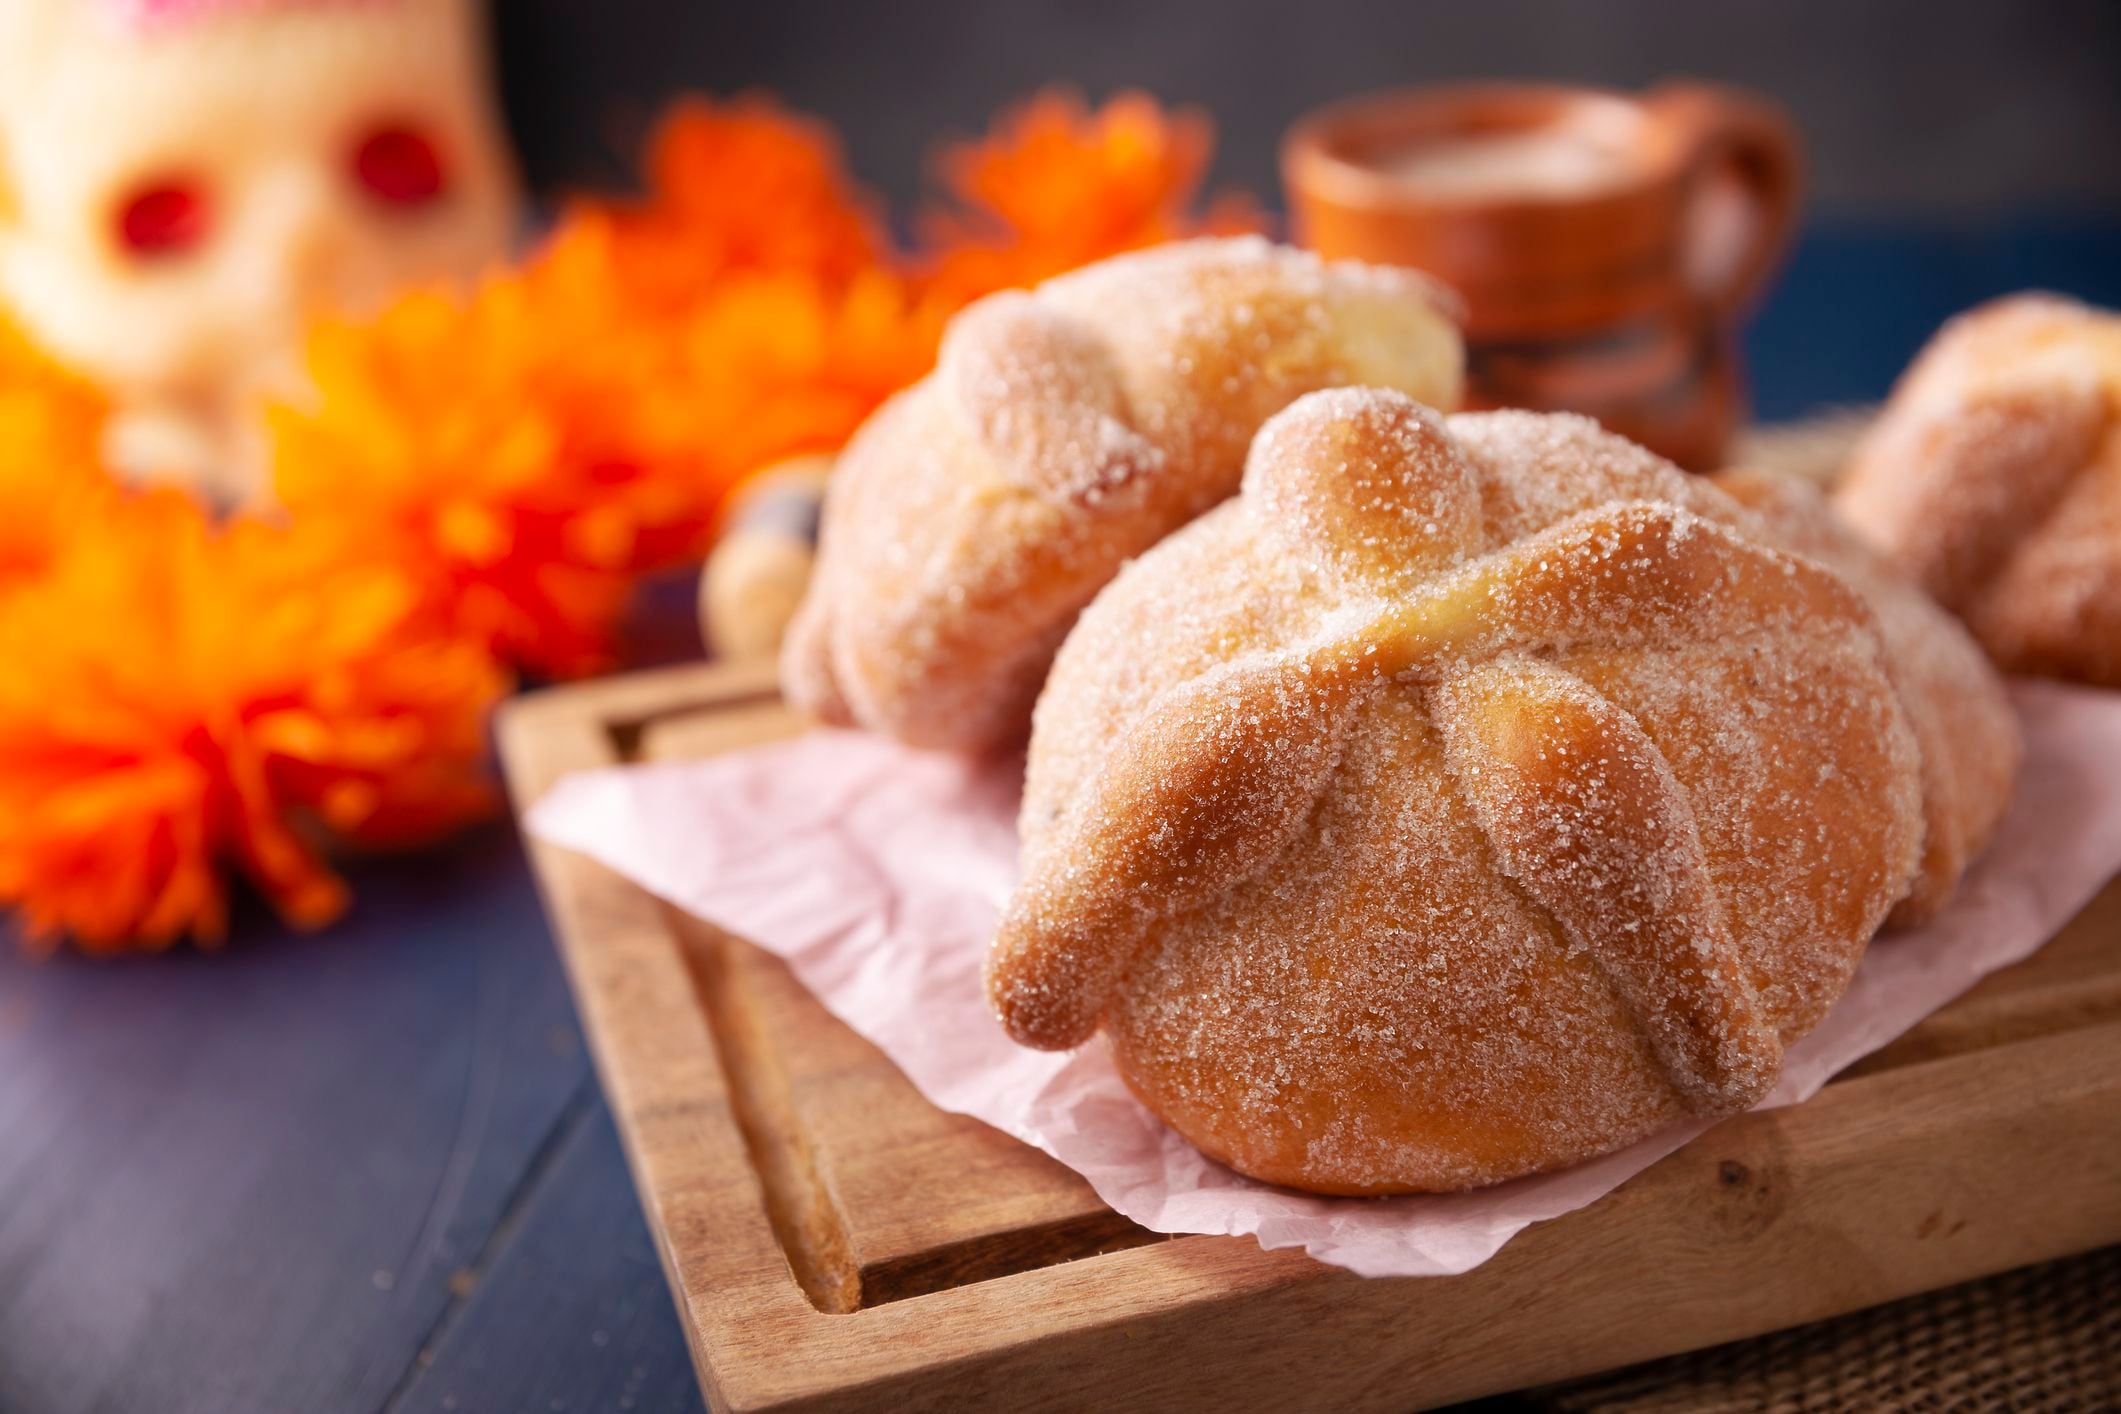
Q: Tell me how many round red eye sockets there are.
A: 2